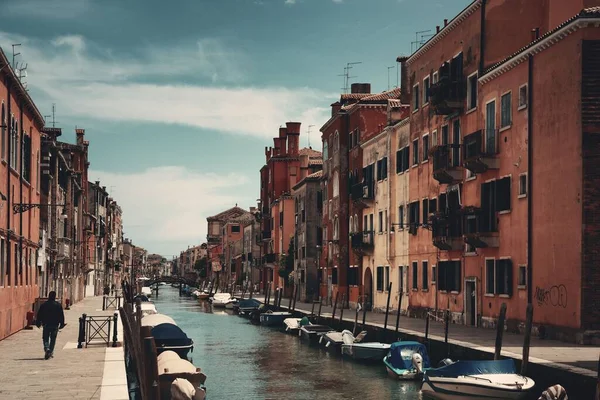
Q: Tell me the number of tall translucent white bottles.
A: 0